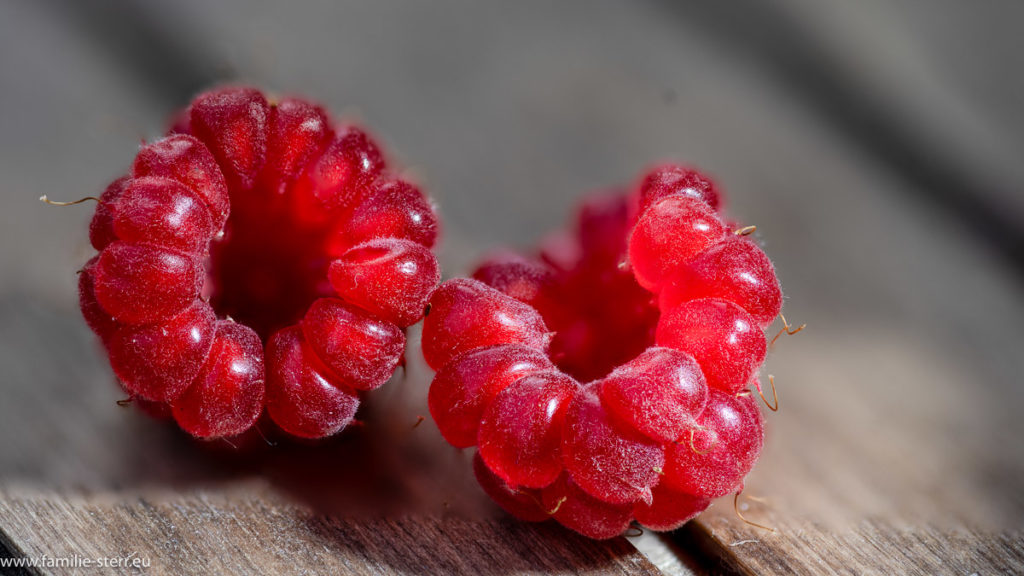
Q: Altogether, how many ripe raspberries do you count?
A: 2